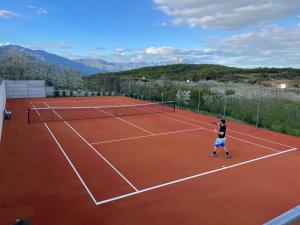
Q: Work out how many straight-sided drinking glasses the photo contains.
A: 0